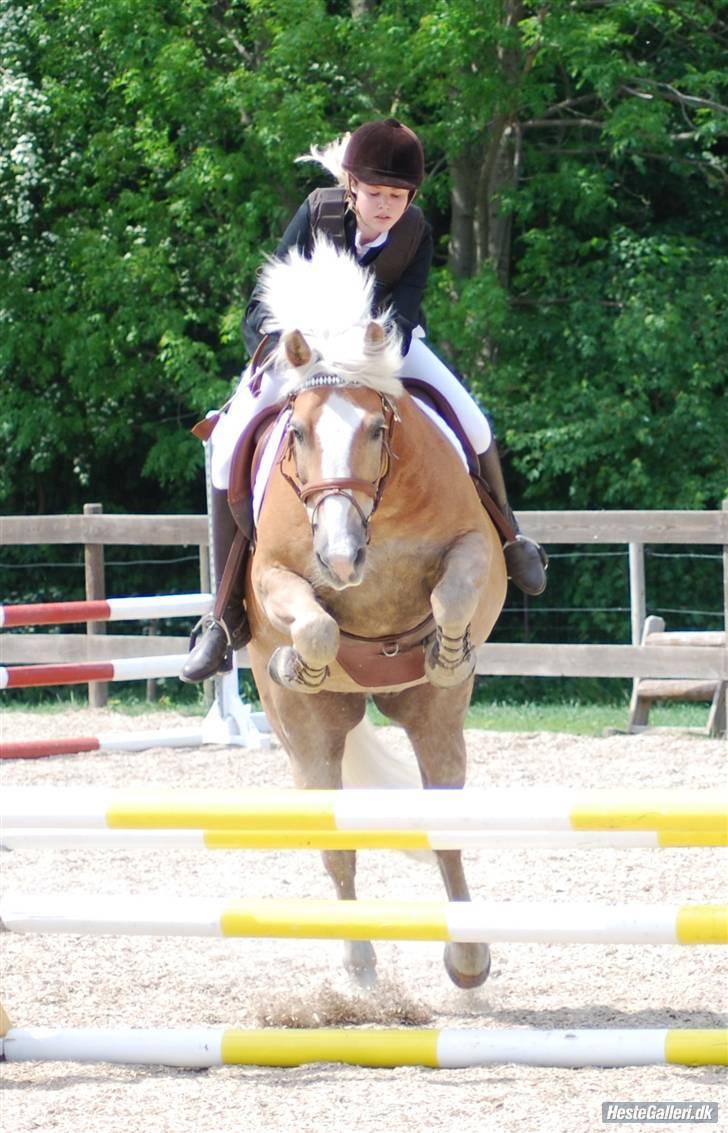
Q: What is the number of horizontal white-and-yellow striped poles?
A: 4